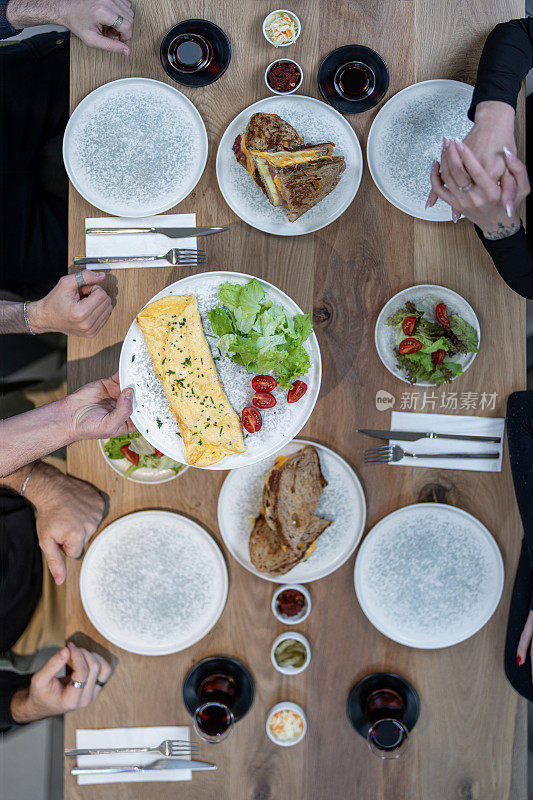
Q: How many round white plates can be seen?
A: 9